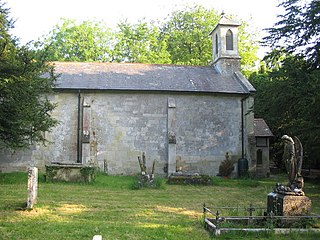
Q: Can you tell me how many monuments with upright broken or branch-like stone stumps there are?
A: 1